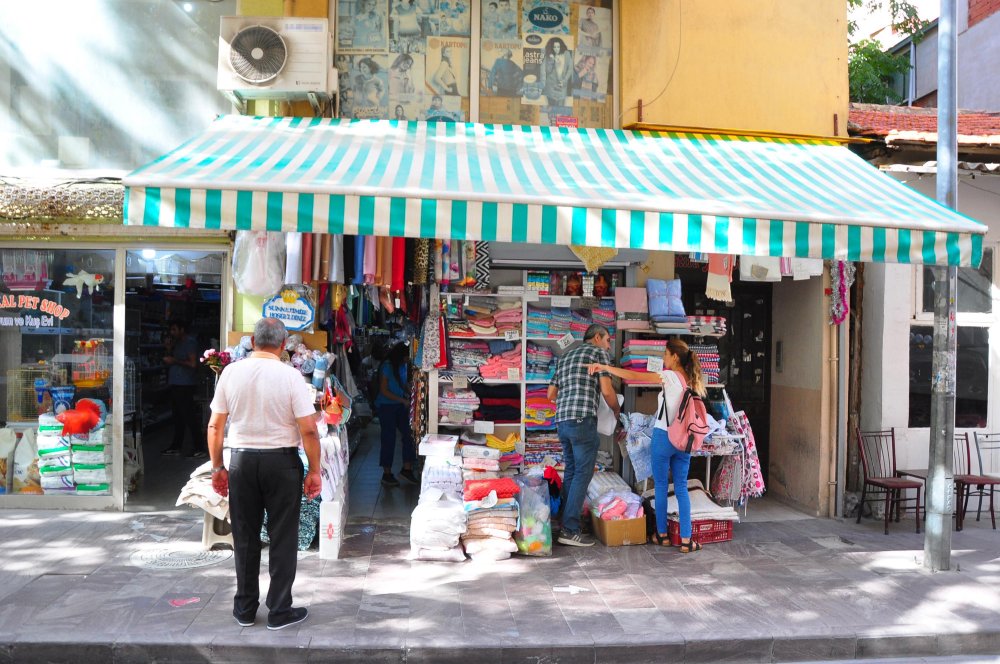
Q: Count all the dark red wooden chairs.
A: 2